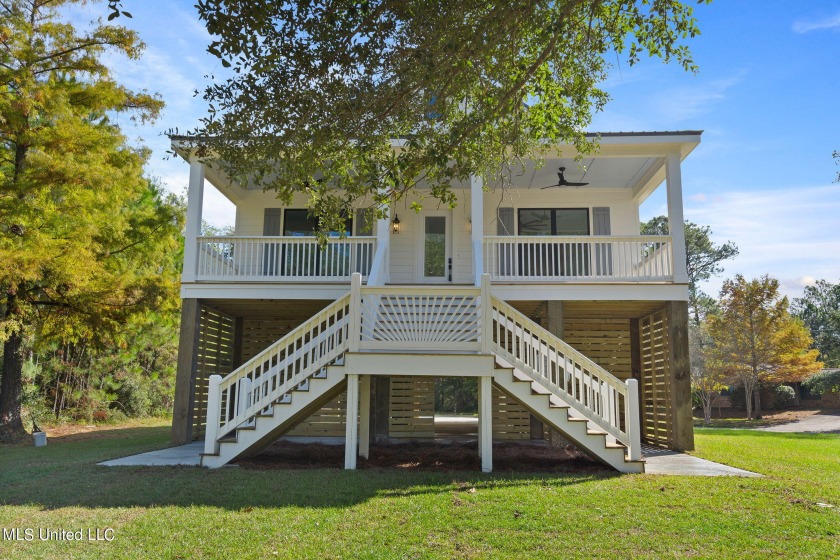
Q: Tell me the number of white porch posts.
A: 4